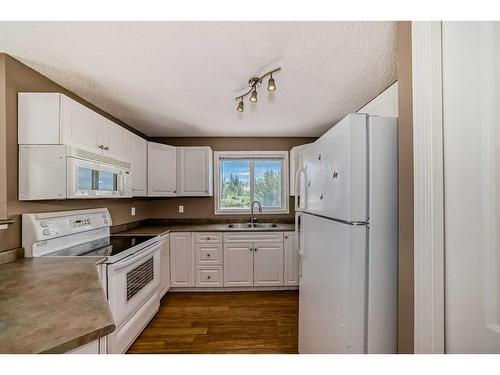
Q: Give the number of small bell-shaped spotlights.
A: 3